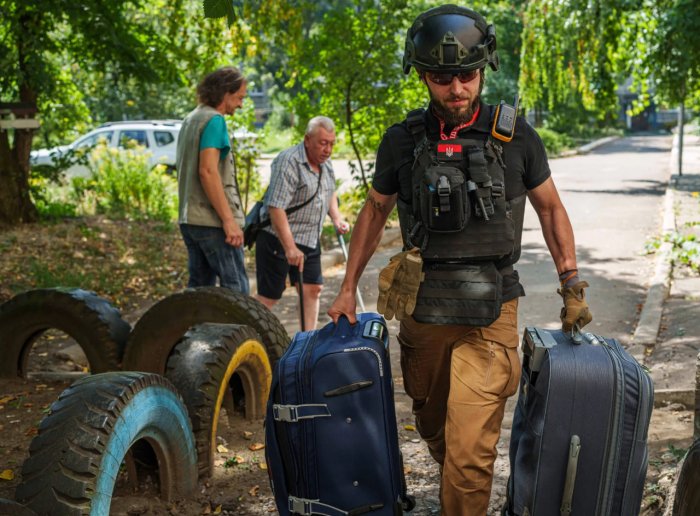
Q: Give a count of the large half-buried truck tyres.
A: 4